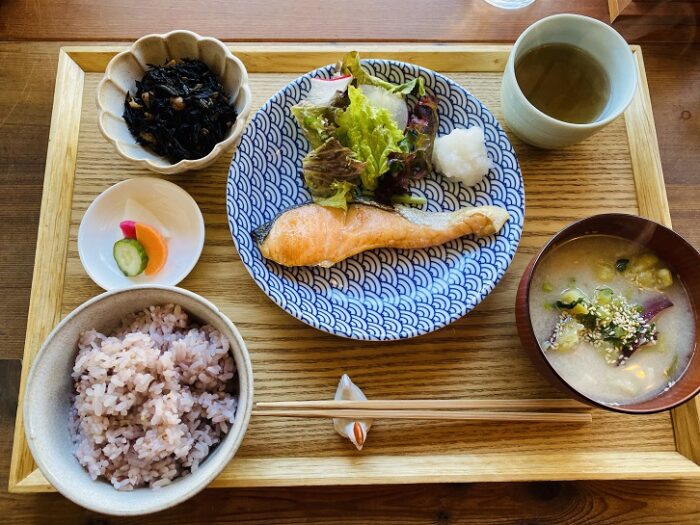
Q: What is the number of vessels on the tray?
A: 6